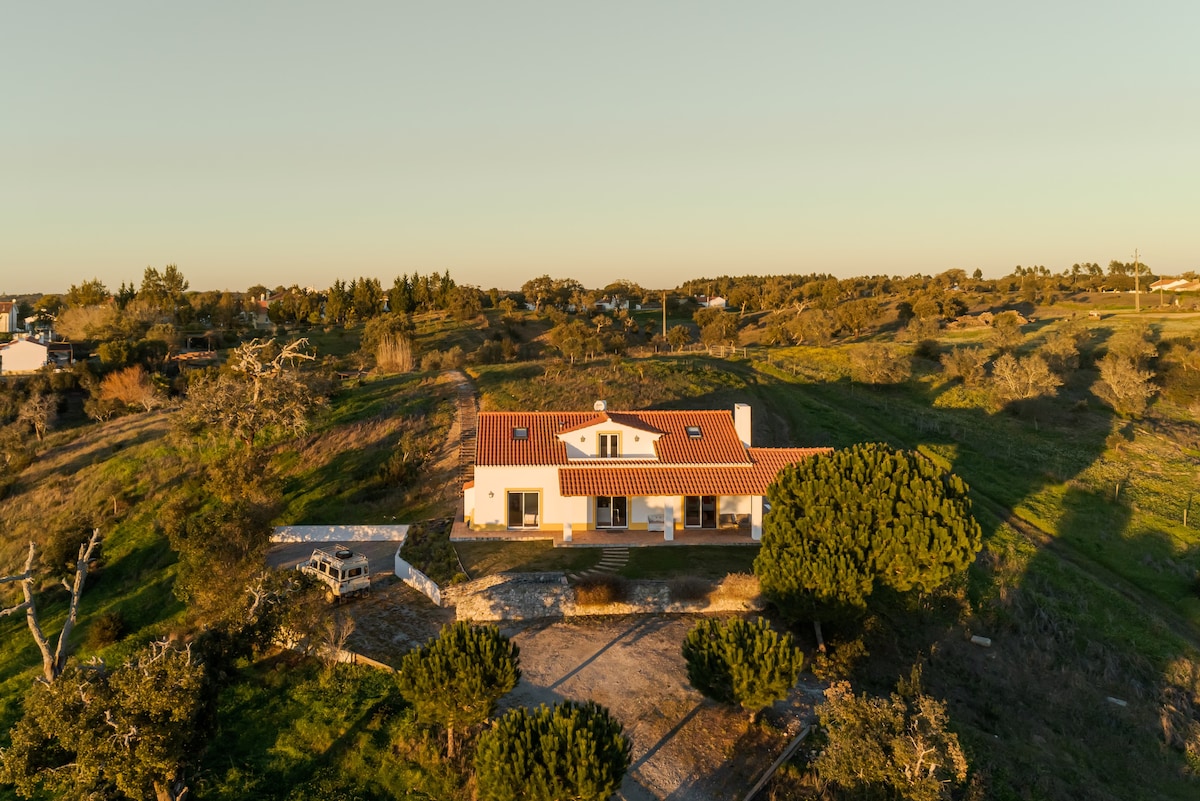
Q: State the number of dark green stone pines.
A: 4